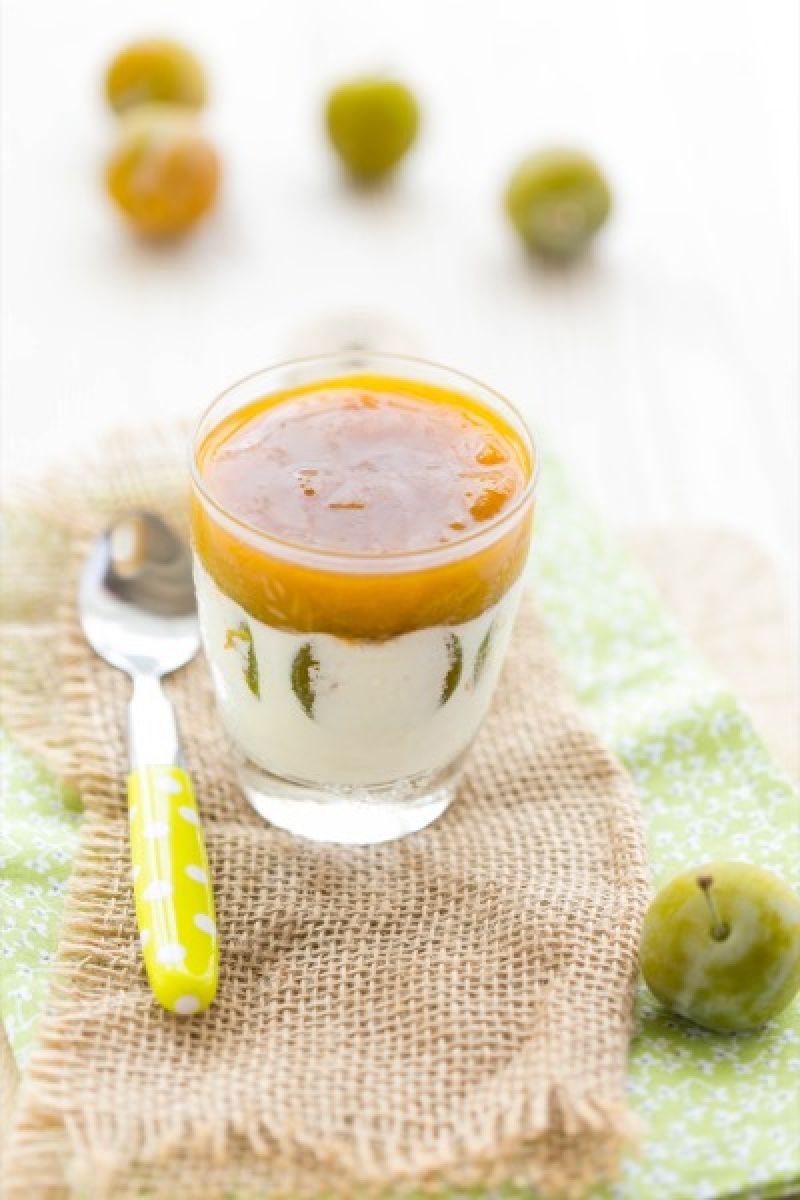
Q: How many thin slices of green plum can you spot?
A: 4